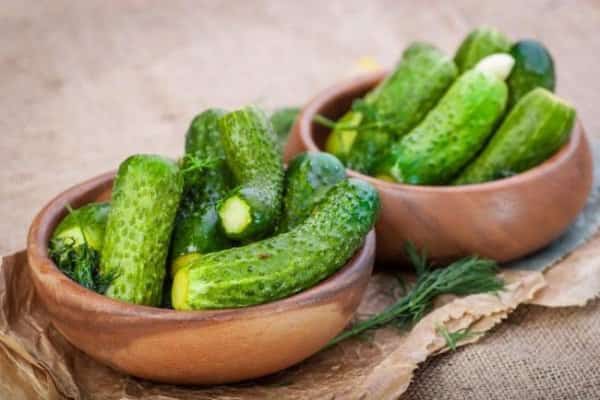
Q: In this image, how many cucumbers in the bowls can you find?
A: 12